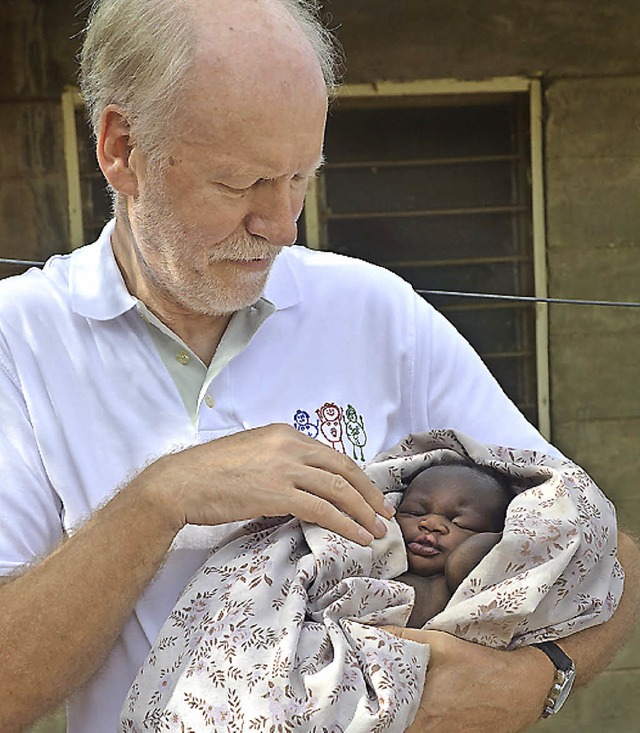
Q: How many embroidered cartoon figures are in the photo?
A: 3